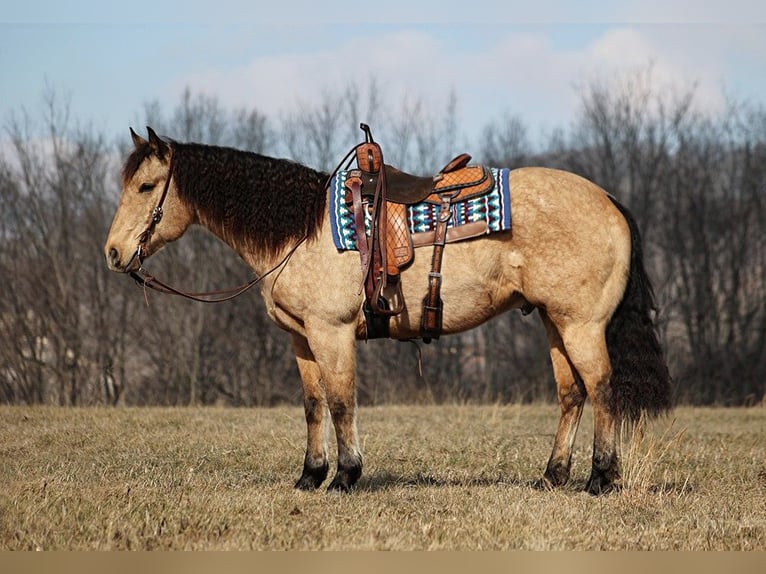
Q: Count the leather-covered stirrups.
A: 1